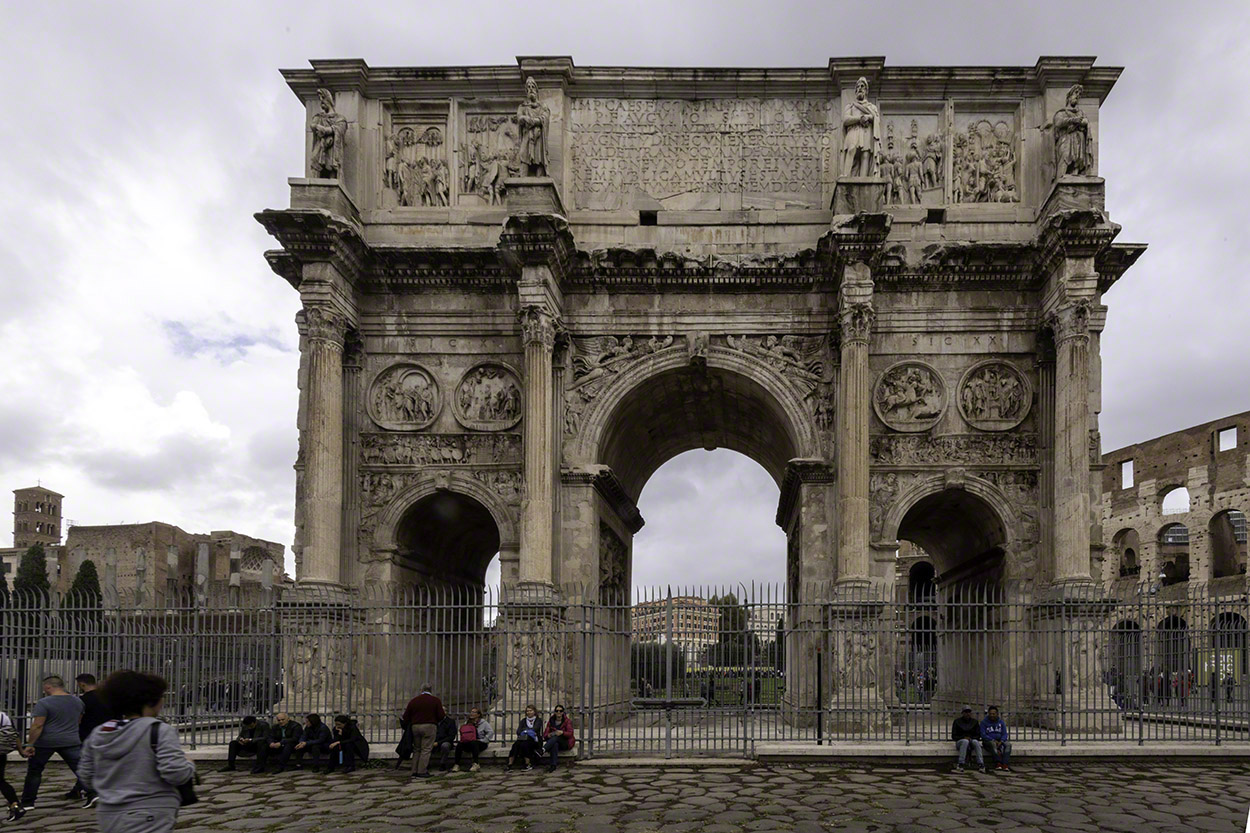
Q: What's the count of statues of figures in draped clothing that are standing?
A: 4